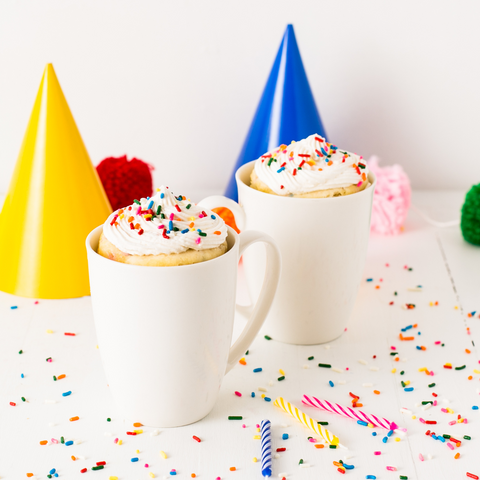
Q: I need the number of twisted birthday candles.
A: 3